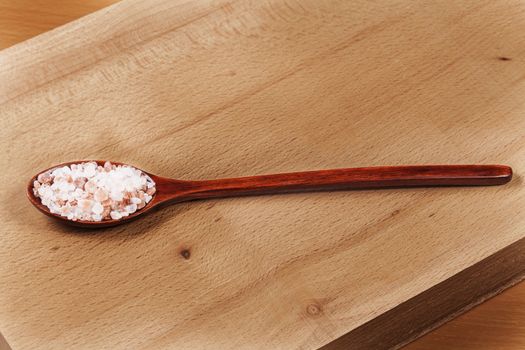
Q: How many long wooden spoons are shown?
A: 1